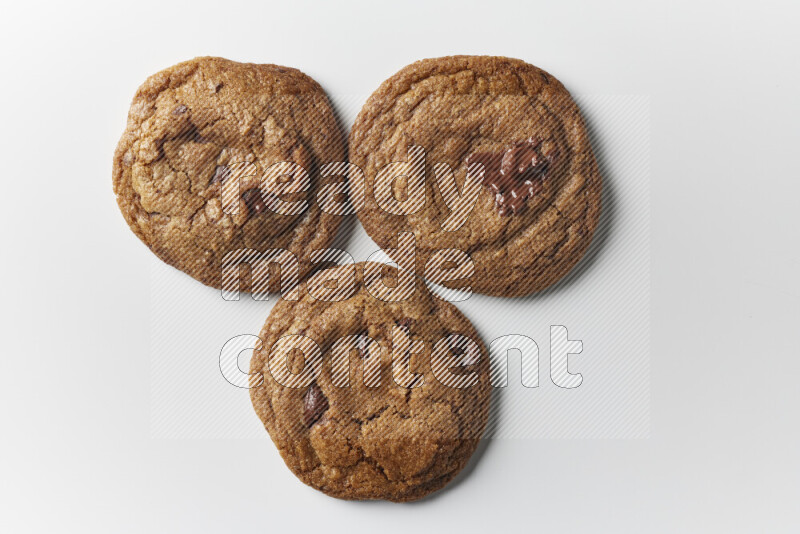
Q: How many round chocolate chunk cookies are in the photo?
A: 3